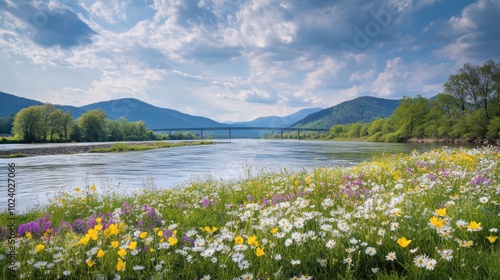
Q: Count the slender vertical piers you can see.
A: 5